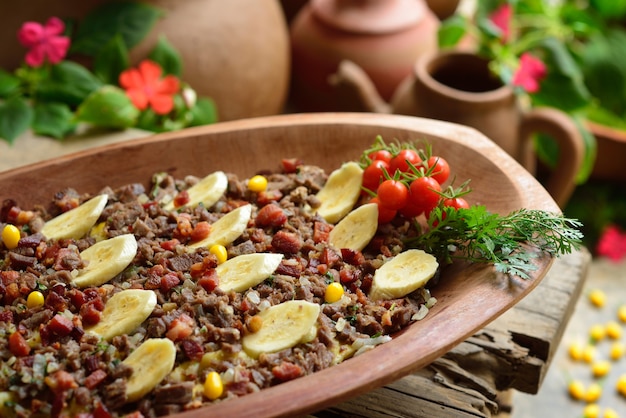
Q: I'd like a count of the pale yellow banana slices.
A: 11